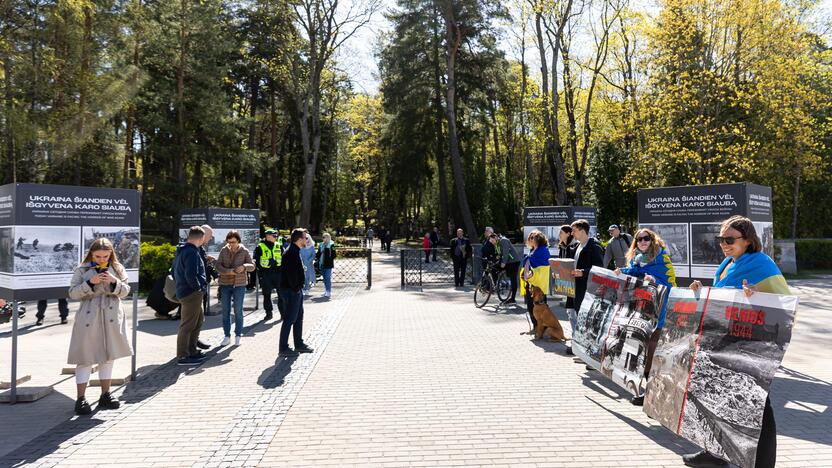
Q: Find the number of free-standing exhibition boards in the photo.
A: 4